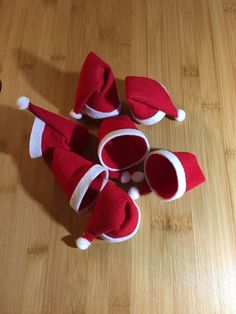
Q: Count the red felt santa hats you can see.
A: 7